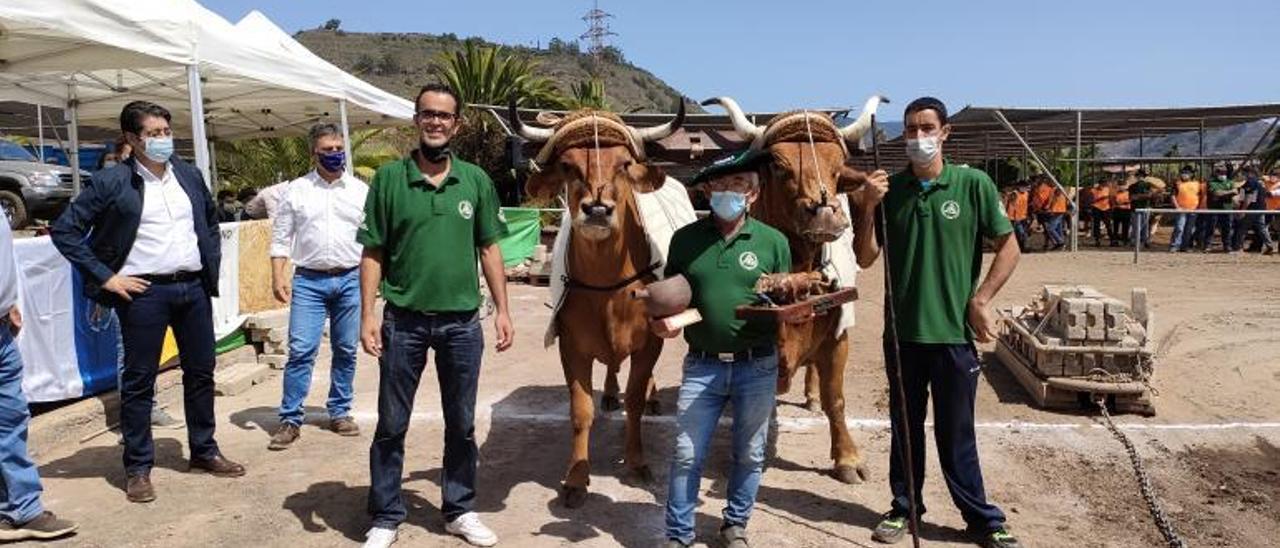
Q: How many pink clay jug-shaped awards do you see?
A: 1